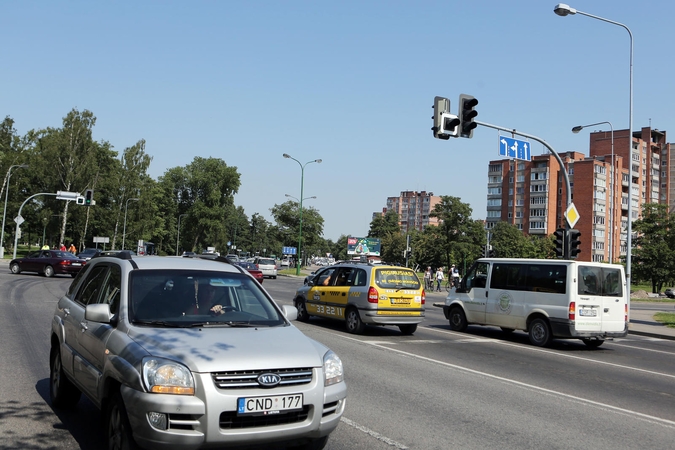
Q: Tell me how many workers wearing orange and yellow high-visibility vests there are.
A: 2